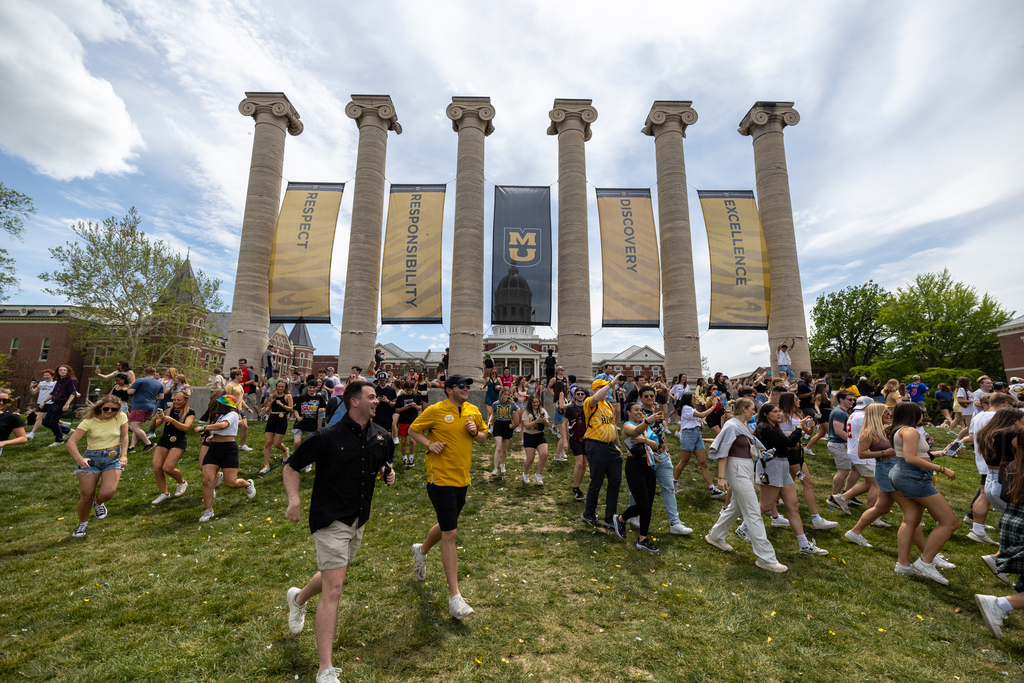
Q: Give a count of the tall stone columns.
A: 6